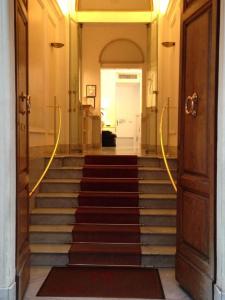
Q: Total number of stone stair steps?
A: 7